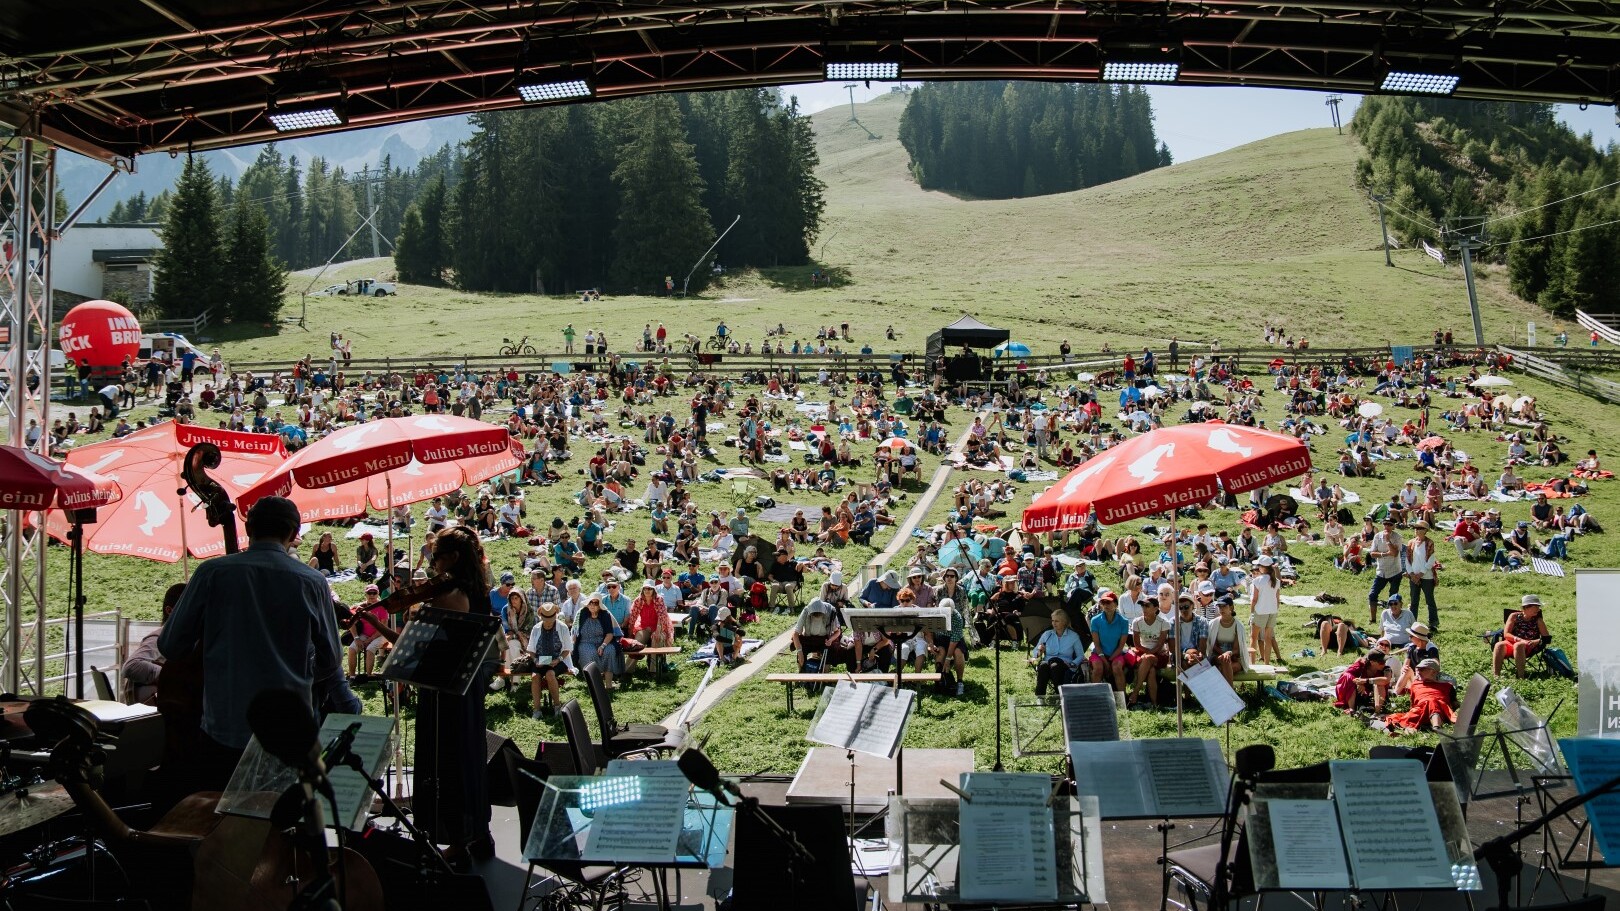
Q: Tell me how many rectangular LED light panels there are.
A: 5